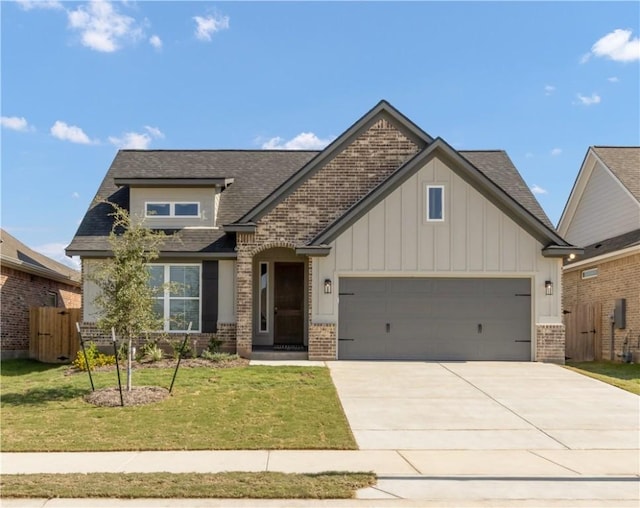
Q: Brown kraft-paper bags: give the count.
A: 0